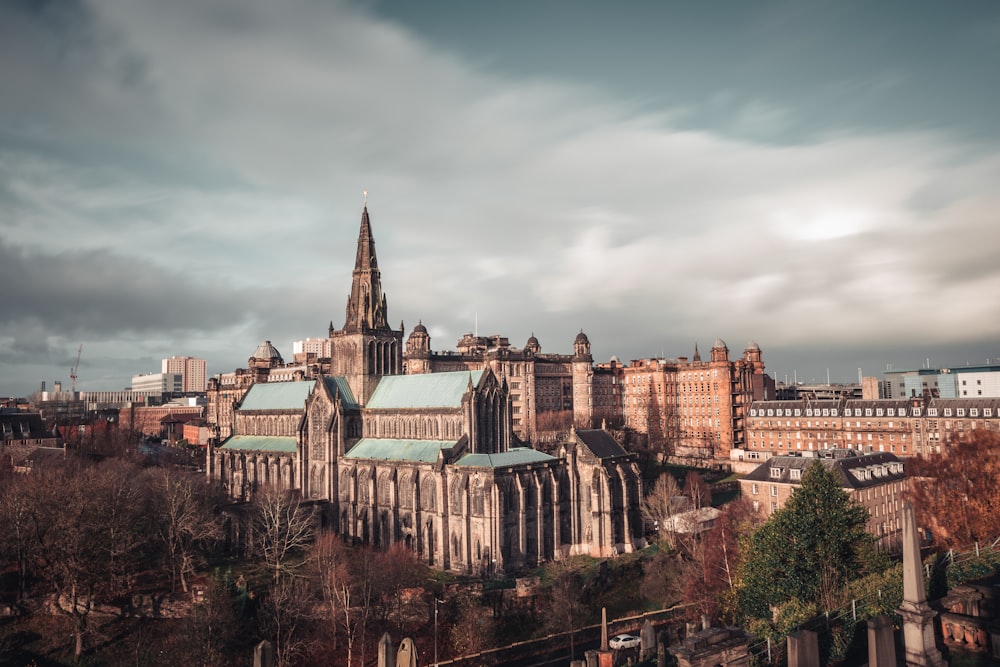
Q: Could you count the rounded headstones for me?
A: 1